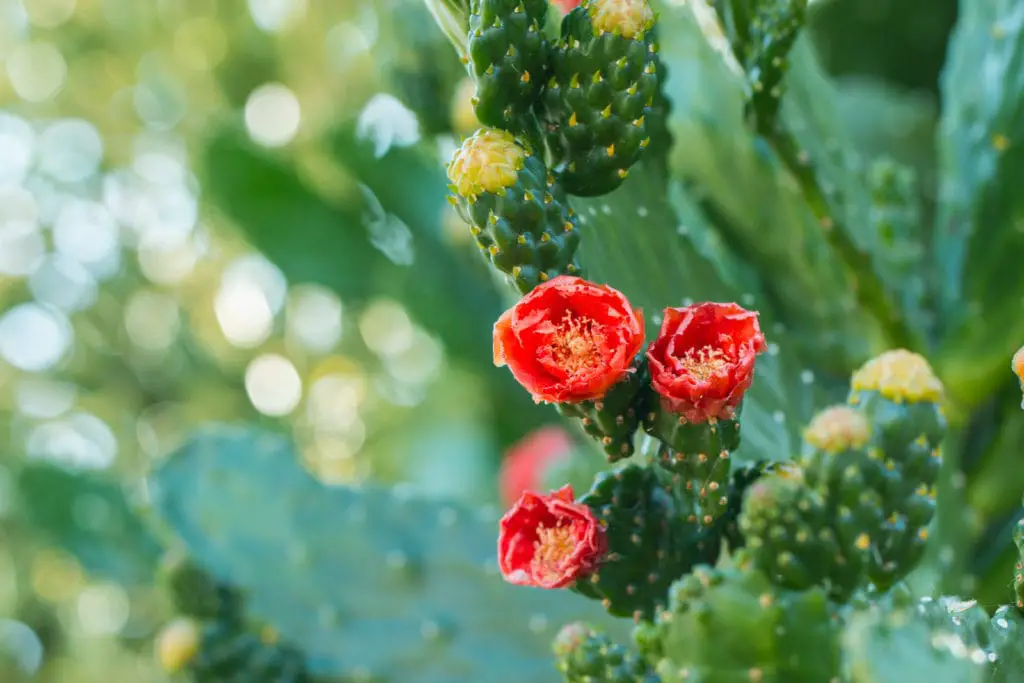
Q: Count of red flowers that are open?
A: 3